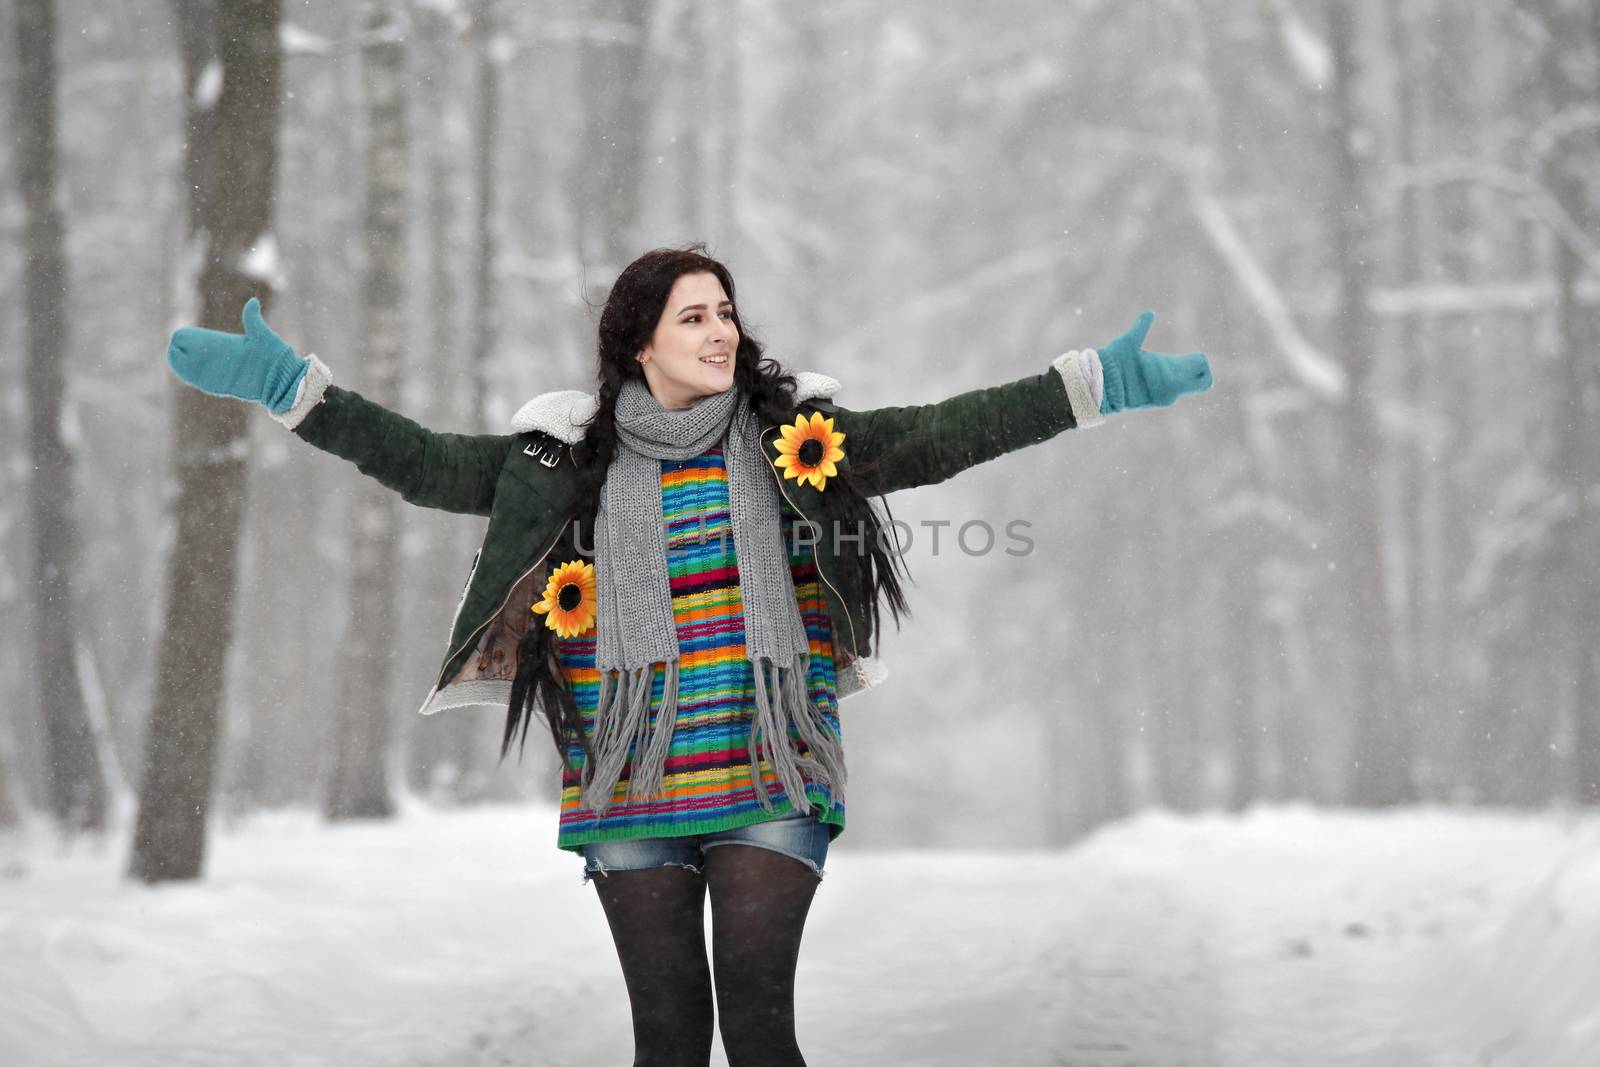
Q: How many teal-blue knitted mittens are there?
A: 2